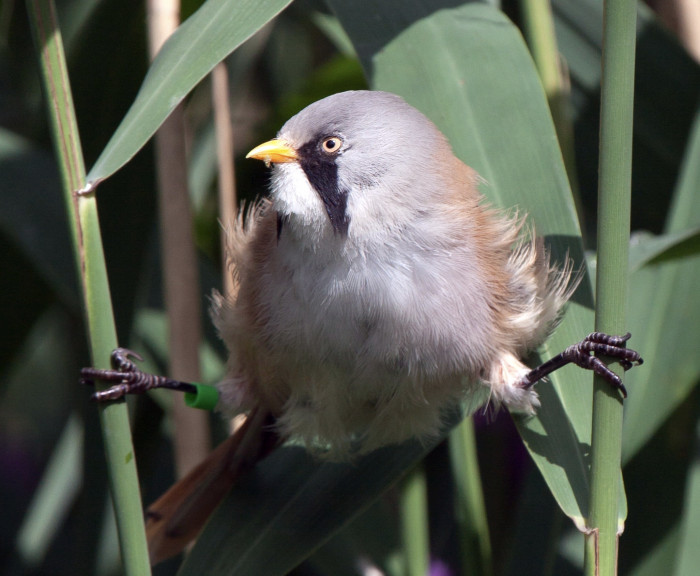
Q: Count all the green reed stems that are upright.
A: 2